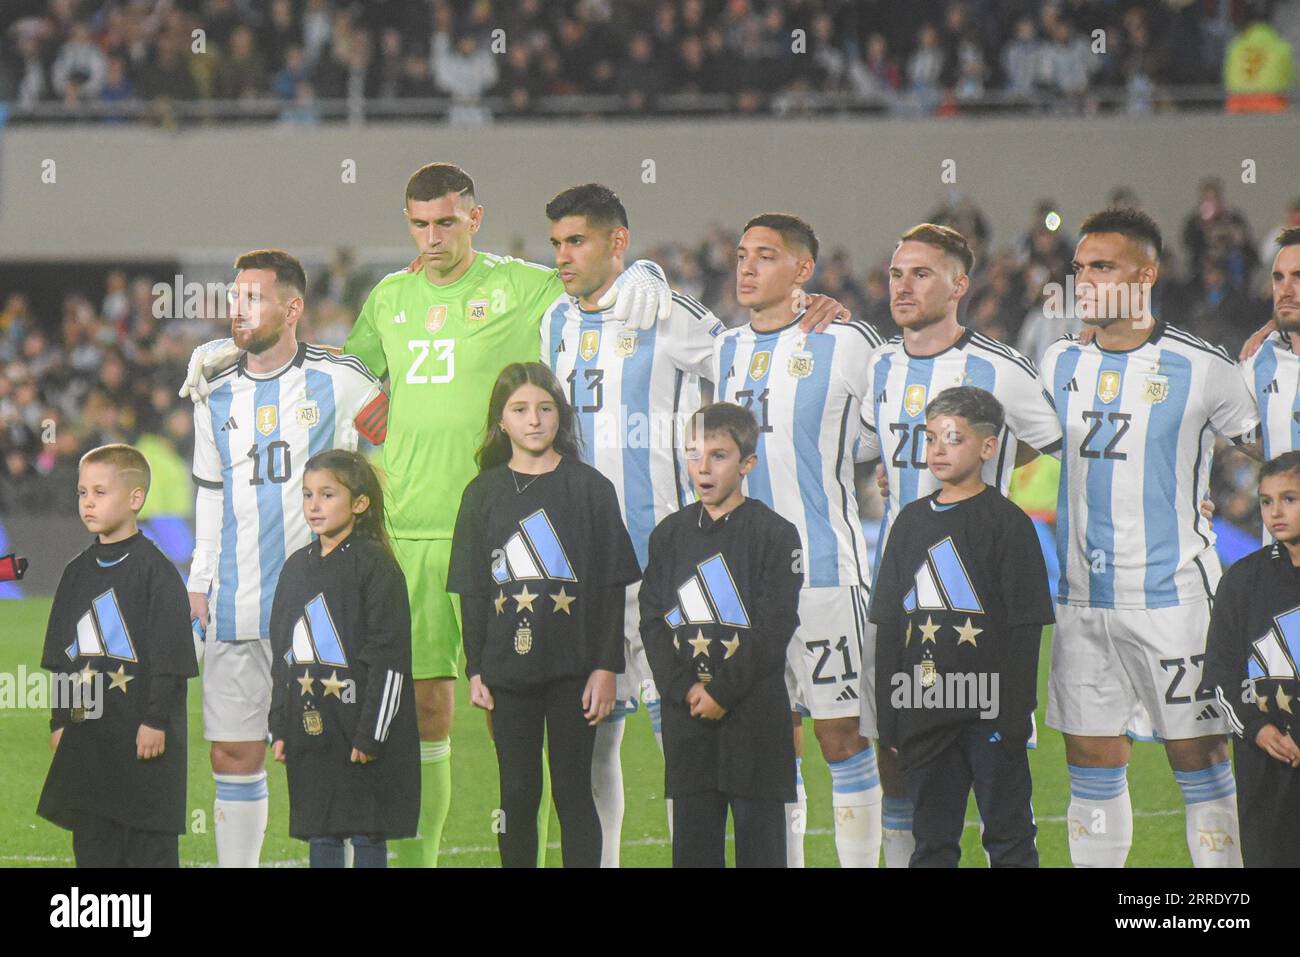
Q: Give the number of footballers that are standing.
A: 7